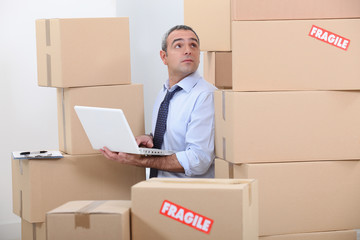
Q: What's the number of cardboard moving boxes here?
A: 13